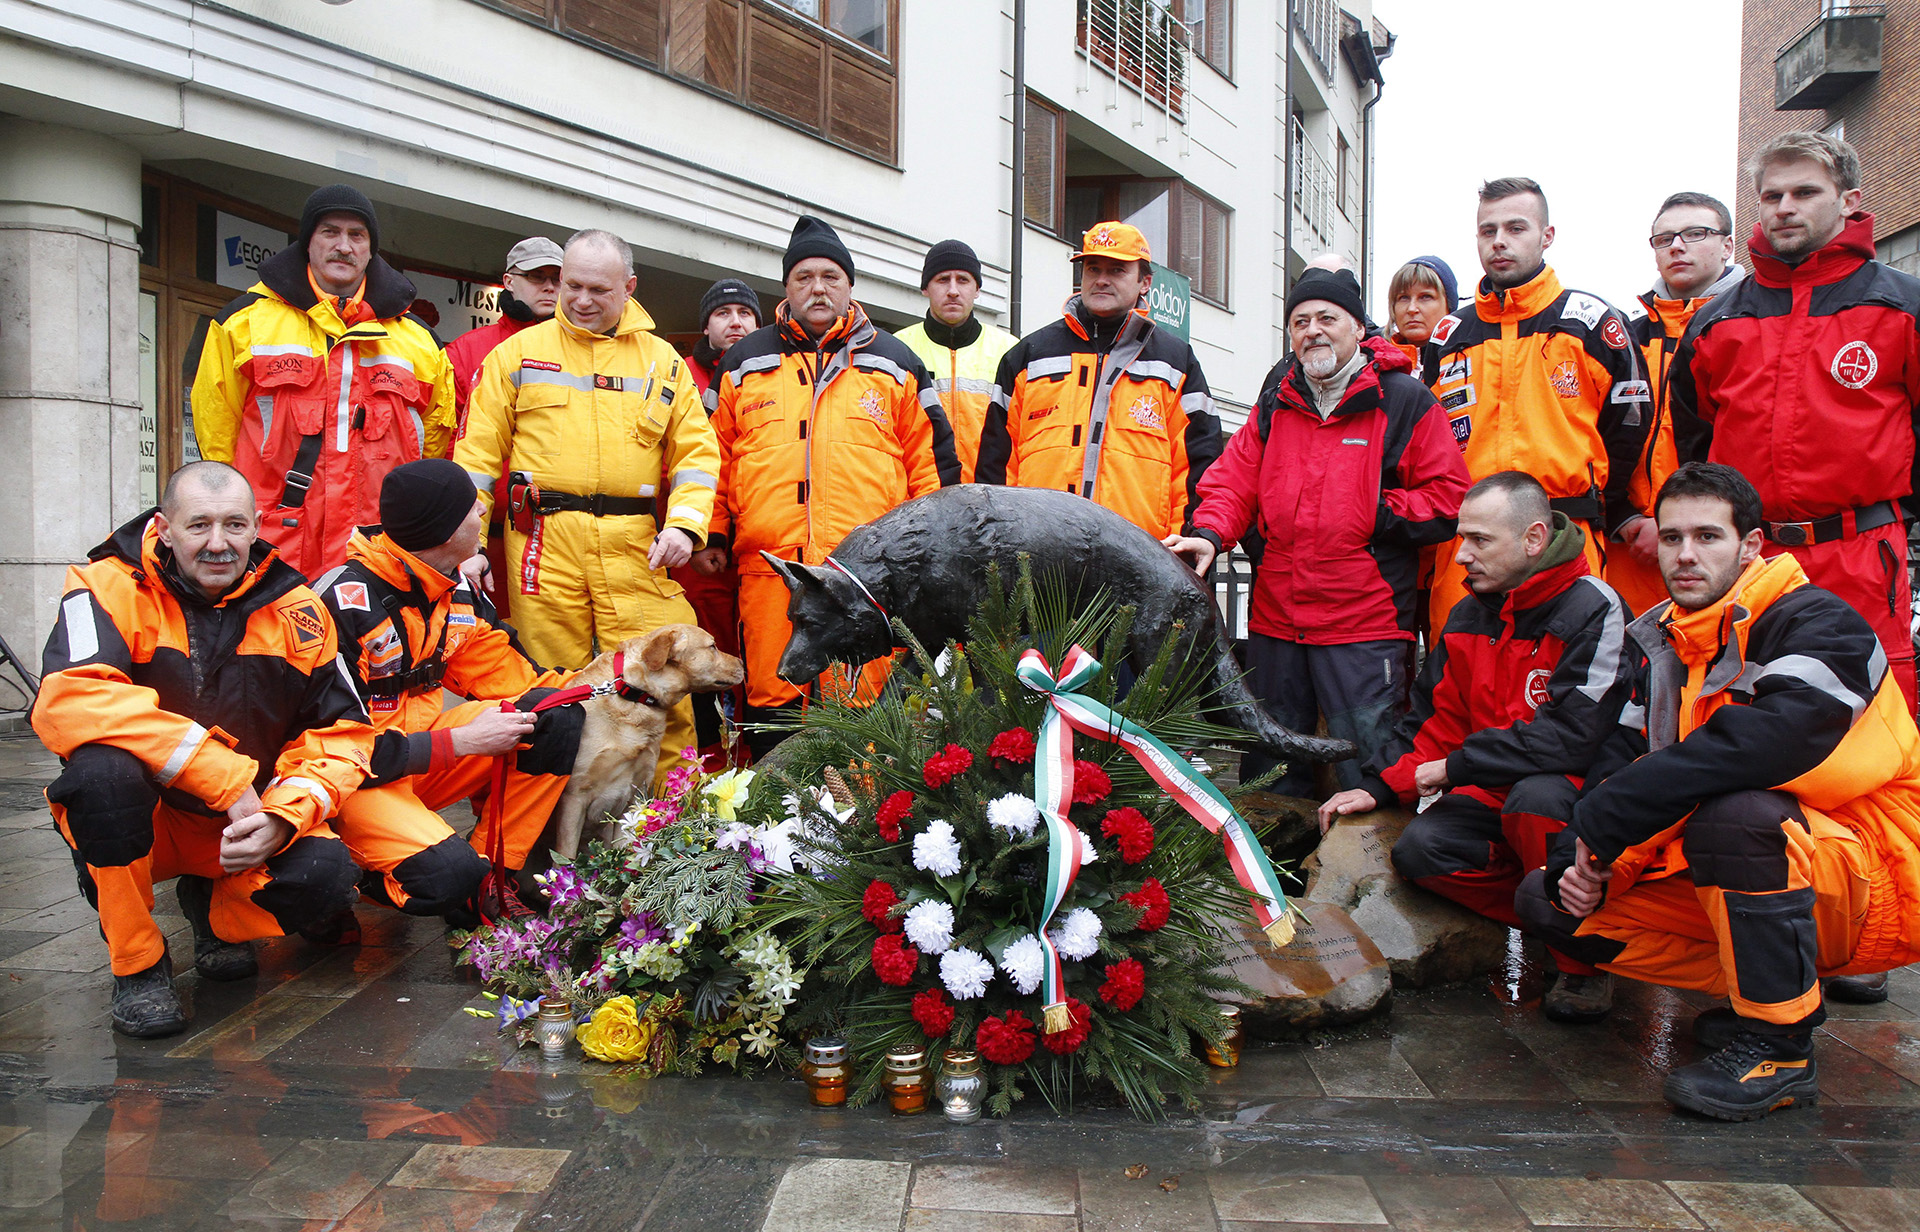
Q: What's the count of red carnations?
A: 12